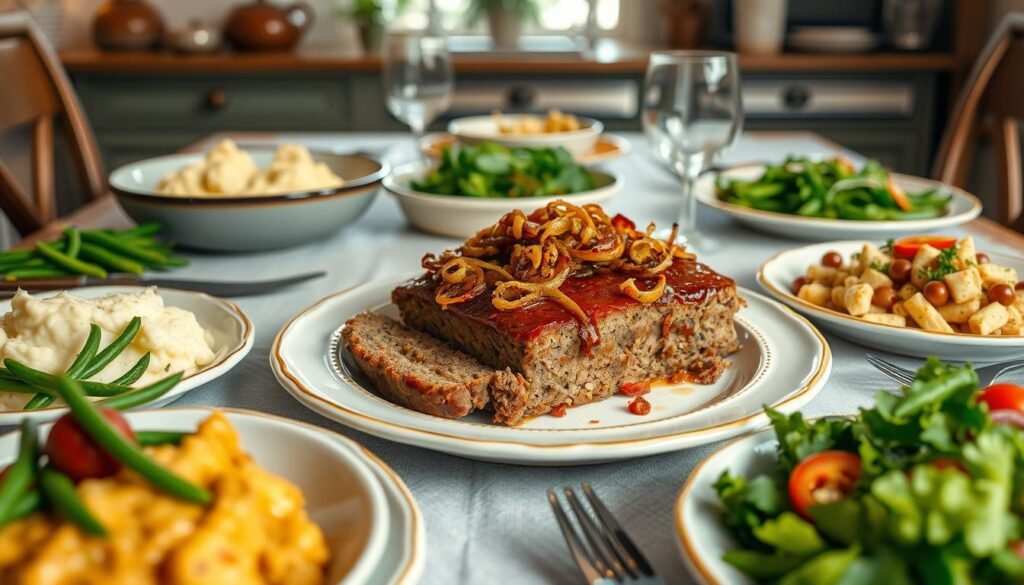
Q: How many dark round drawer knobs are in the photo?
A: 3